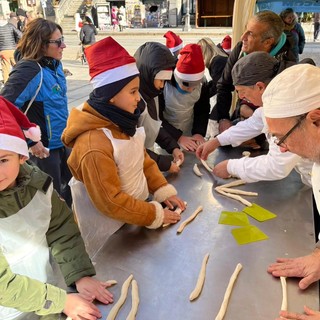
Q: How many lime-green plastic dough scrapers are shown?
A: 3